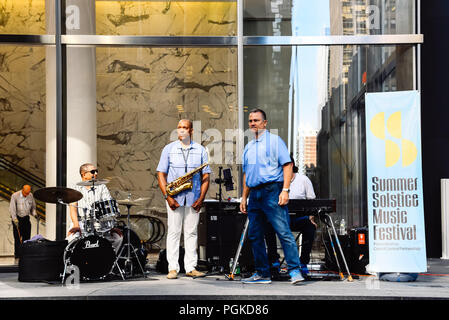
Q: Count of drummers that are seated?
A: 1